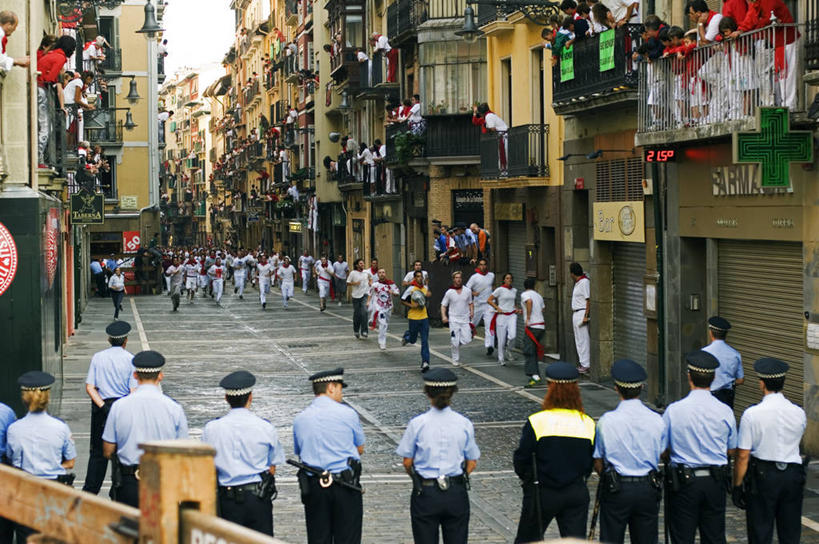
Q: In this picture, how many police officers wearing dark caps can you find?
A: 11